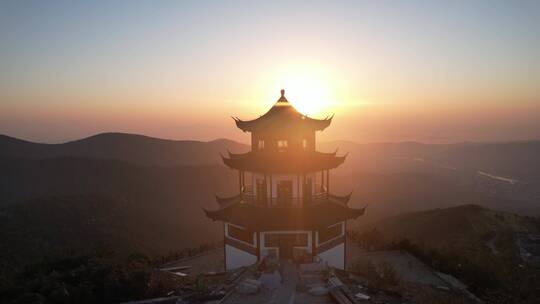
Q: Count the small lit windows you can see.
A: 3